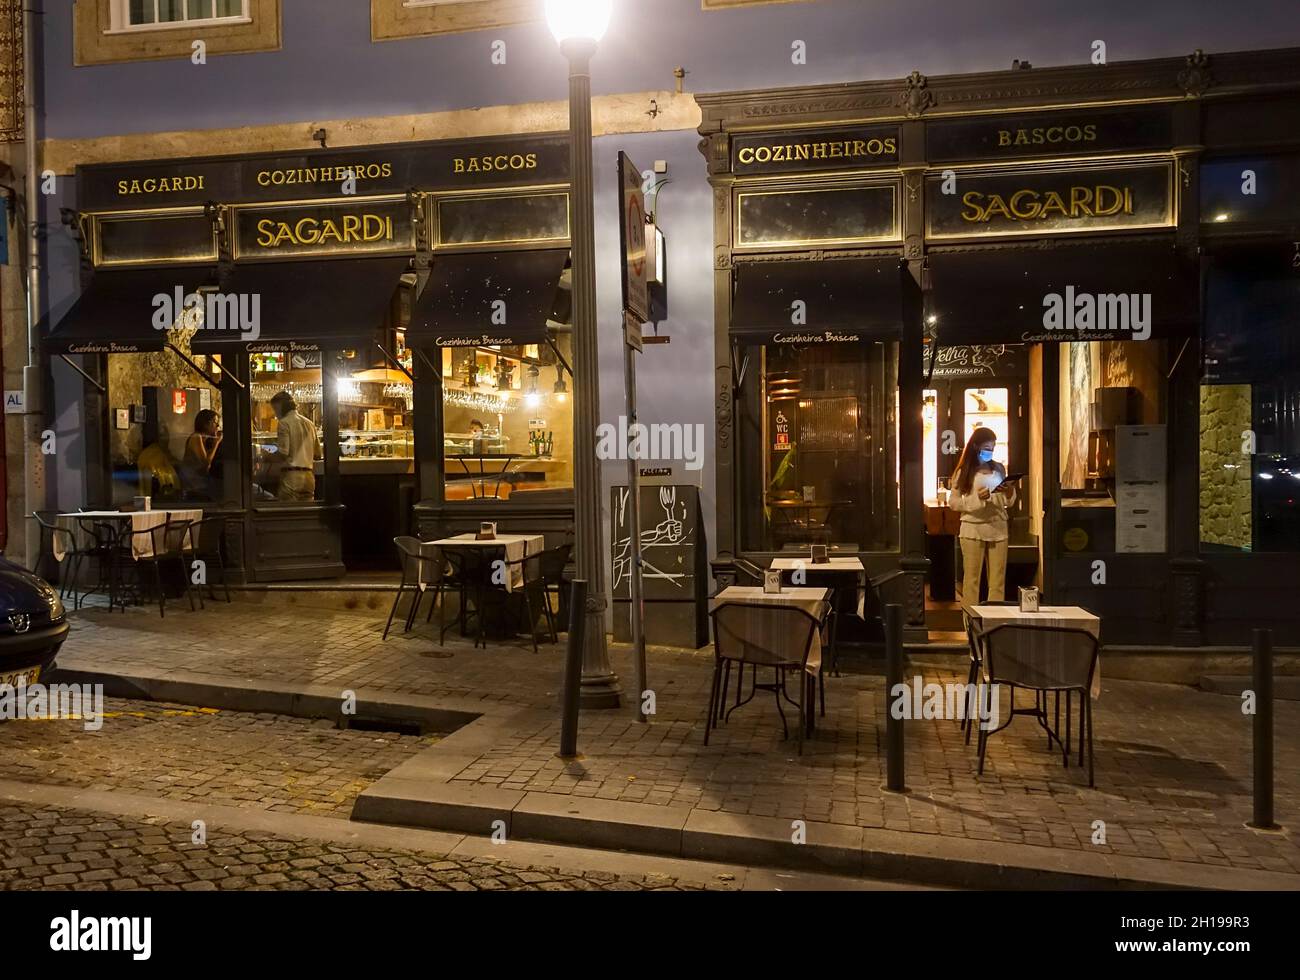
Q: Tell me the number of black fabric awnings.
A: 5